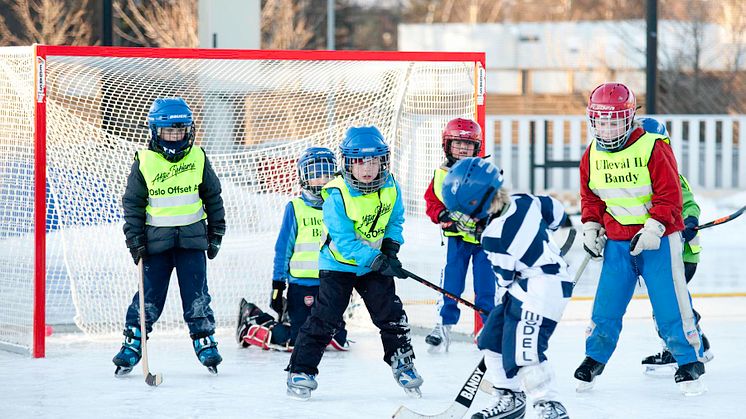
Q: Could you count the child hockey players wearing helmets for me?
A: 7